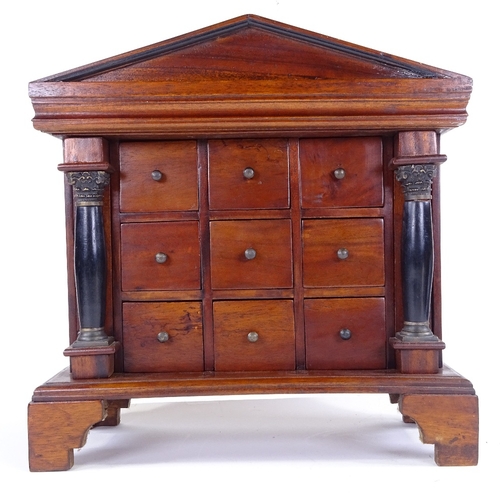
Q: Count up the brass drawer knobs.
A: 9